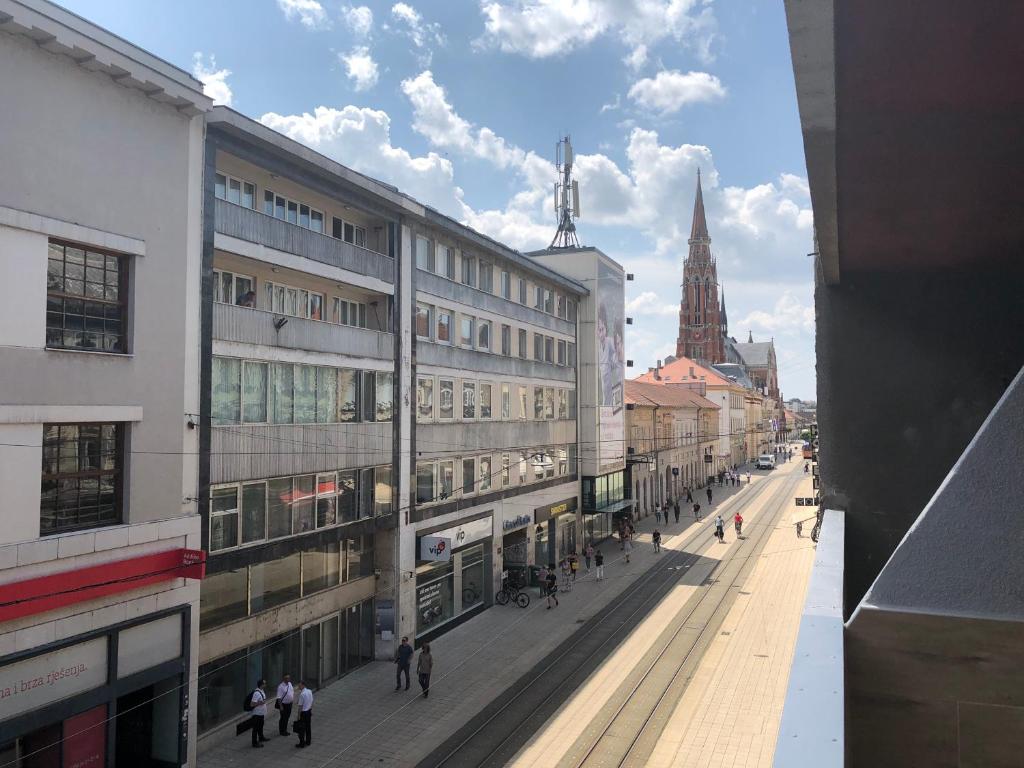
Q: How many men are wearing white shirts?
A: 3